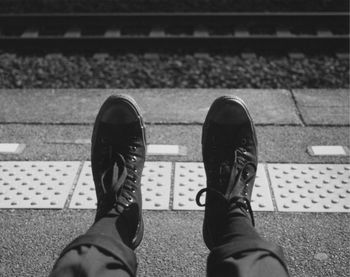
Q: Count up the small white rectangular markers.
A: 3